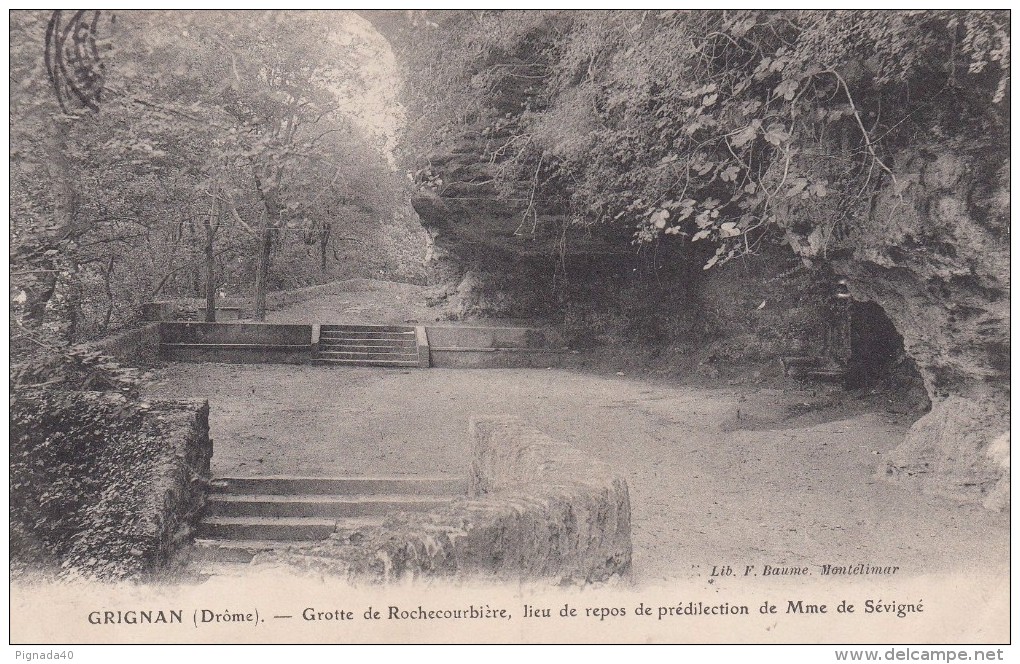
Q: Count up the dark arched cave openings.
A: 1